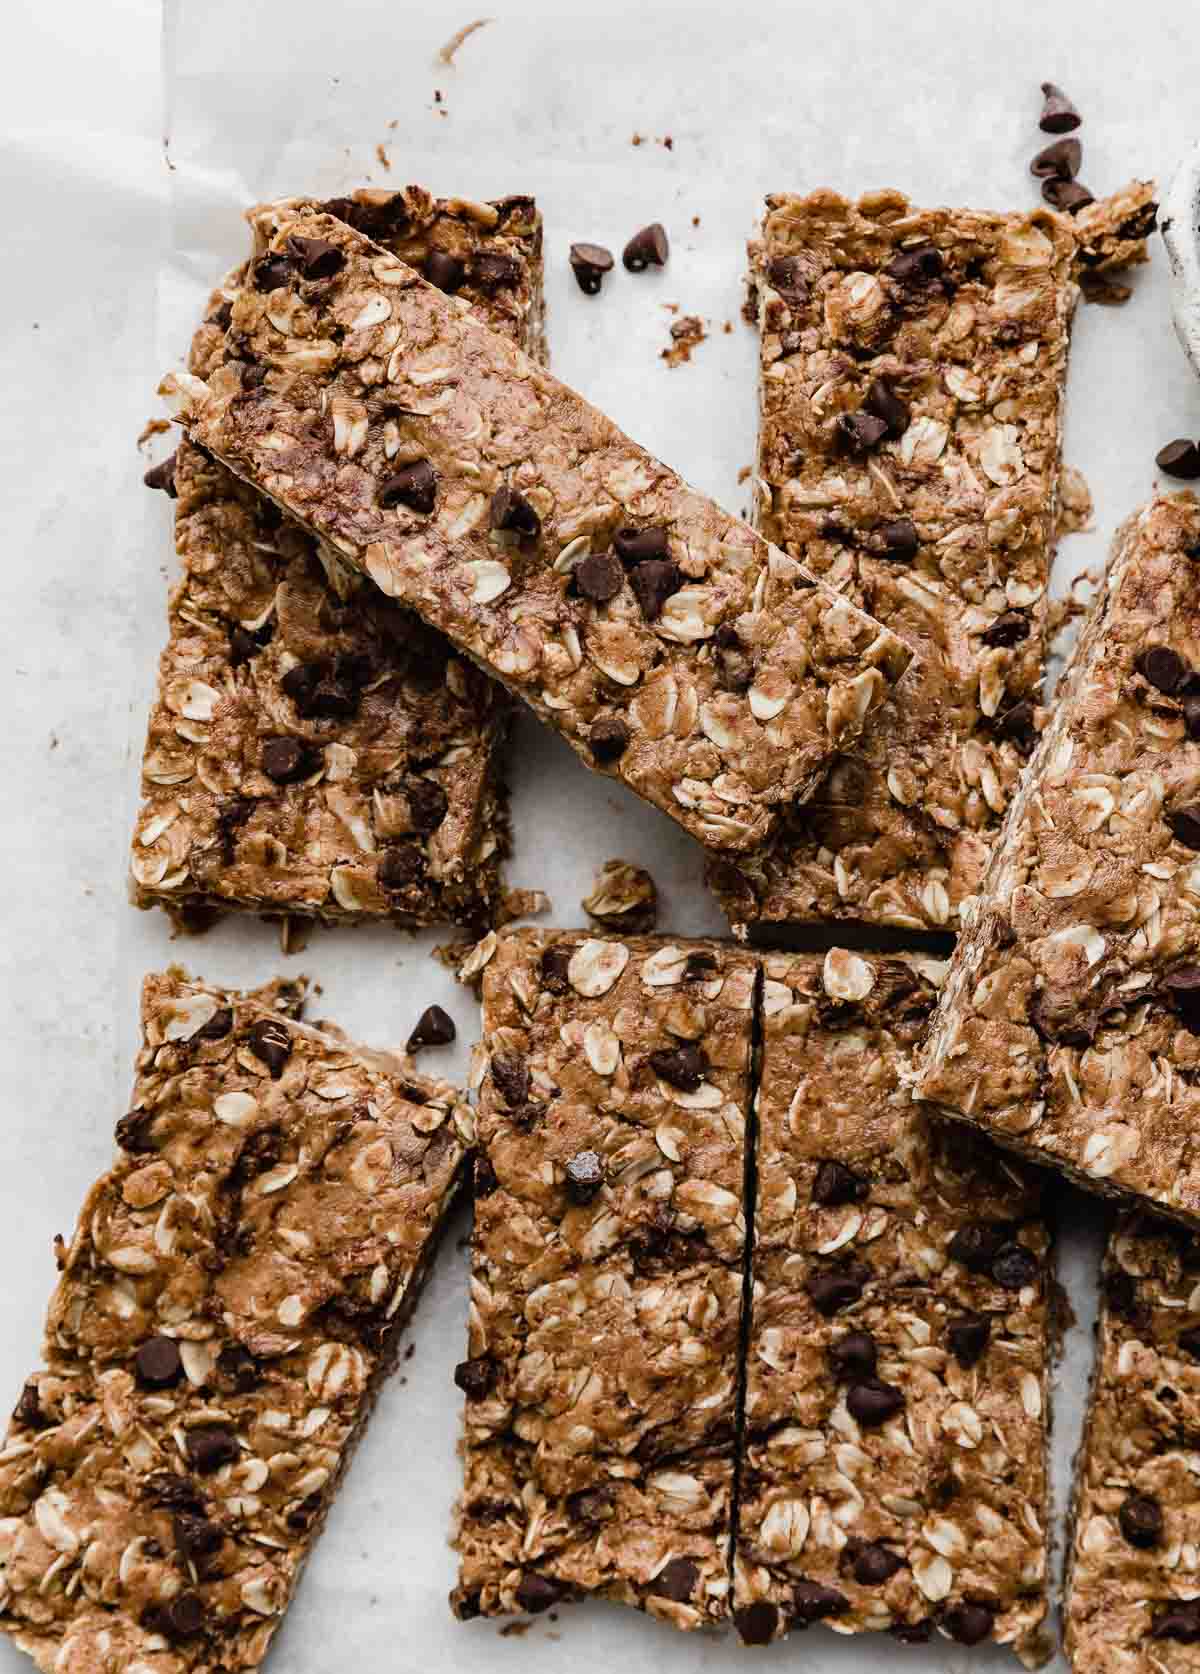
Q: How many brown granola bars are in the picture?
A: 8